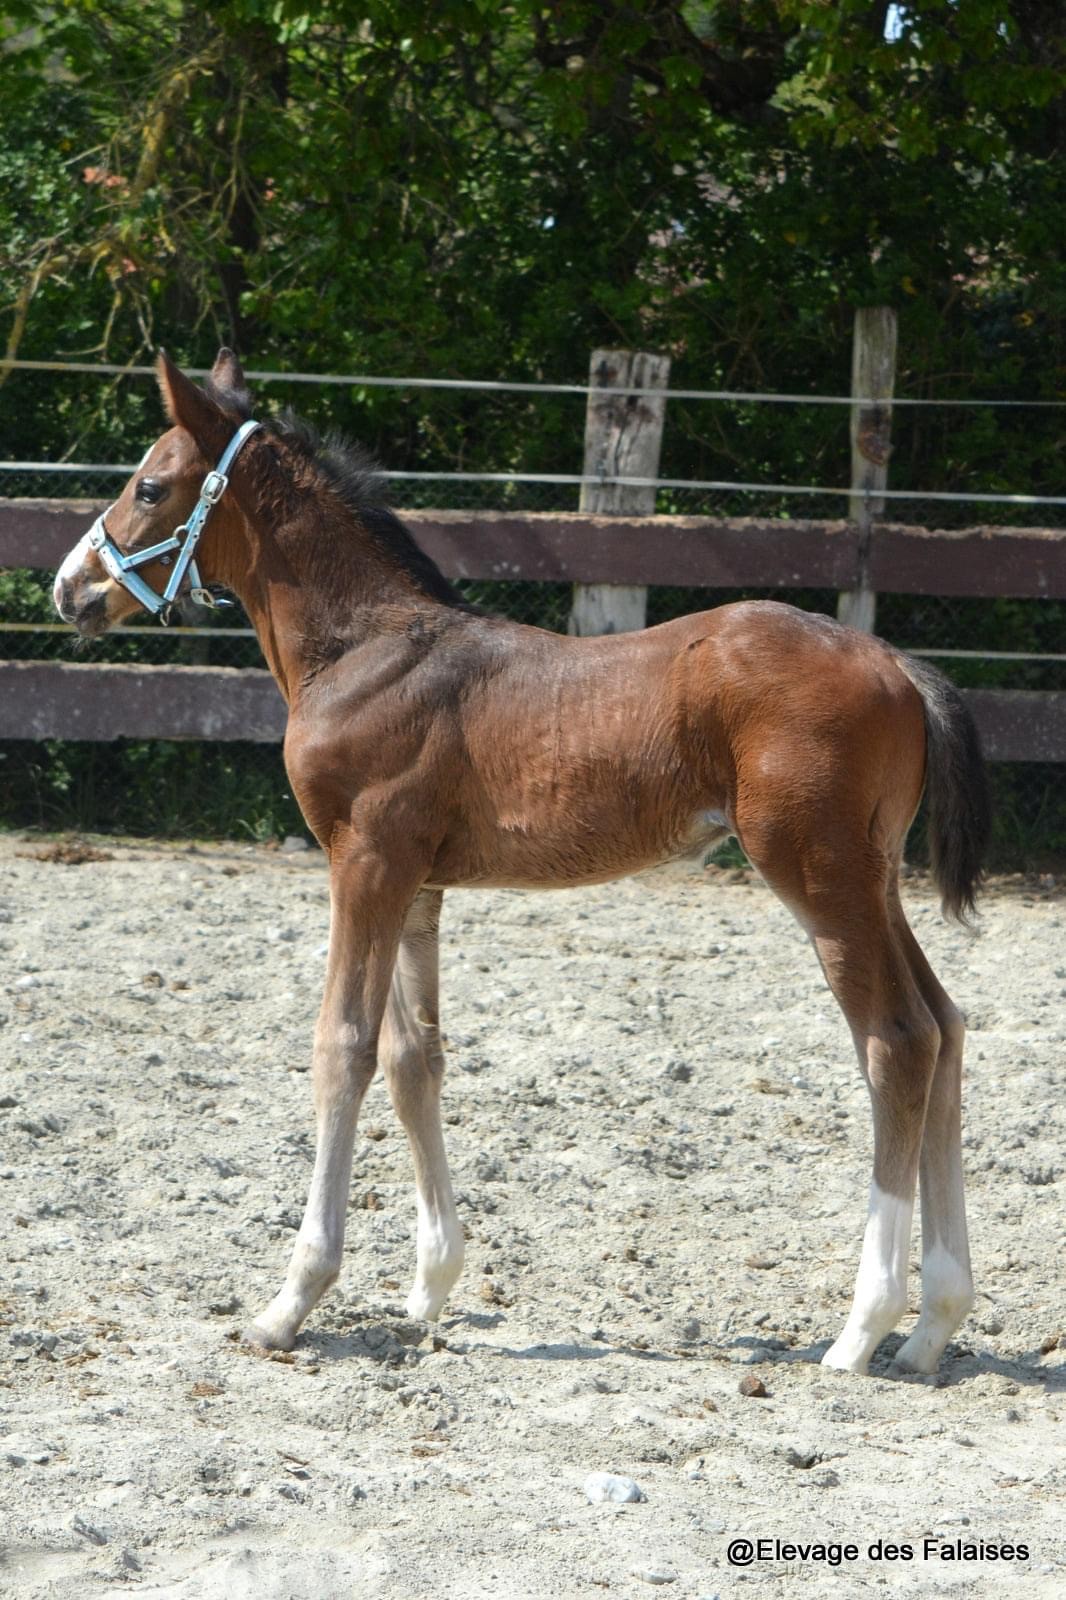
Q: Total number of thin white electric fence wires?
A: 3